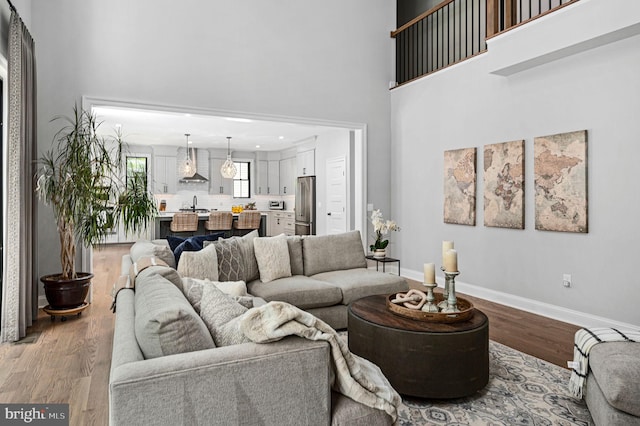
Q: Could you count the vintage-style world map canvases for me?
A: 3